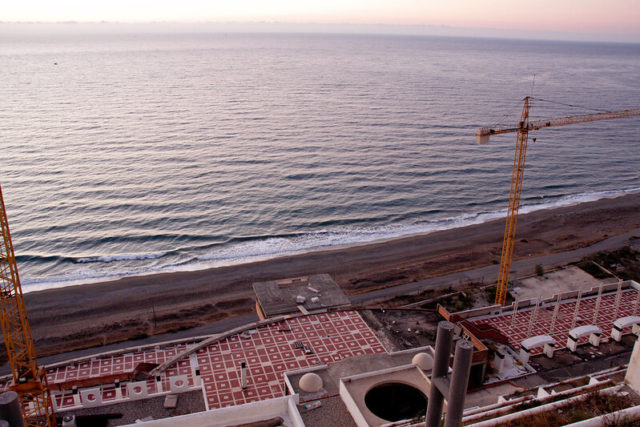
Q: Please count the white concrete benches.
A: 3